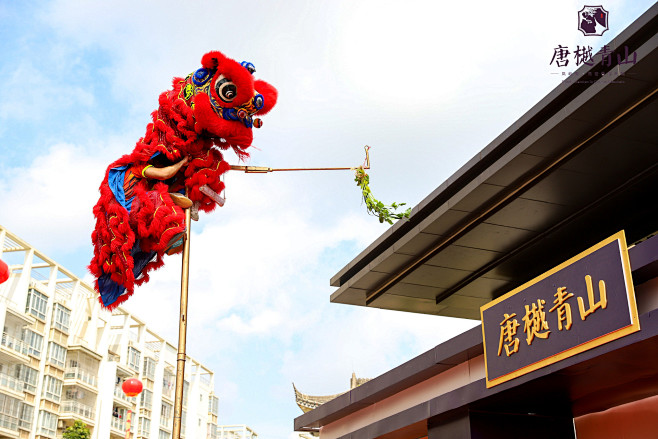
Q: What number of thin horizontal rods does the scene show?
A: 1